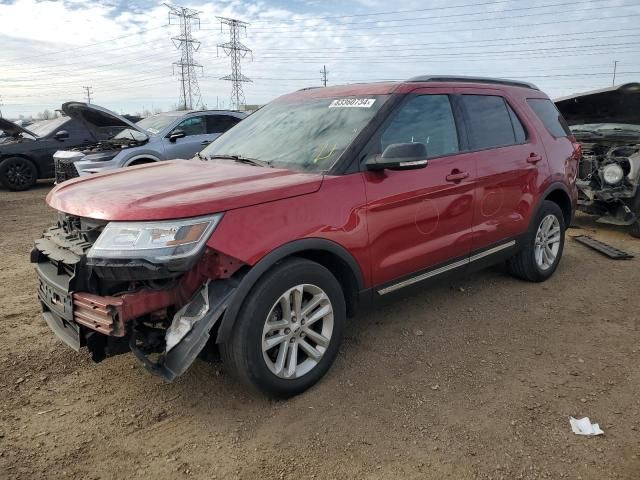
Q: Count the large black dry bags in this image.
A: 0